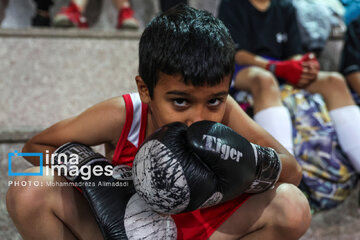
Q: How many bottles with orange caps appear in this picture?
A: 0